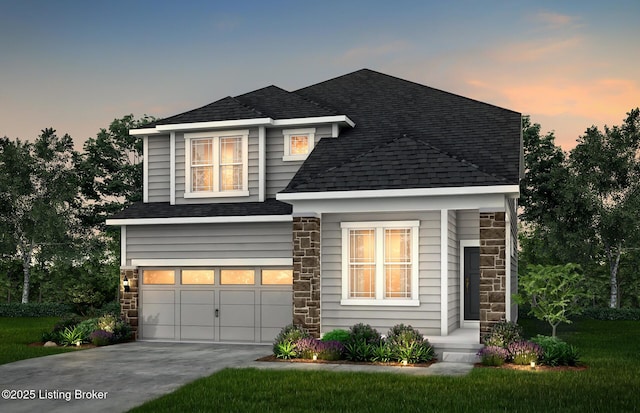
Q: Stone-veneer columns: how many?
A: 3